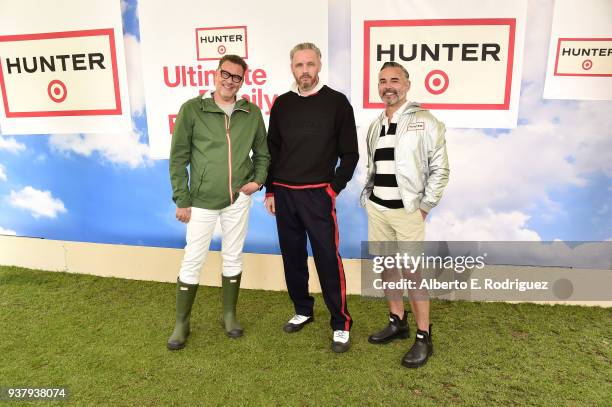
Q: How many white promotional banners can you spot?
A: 4